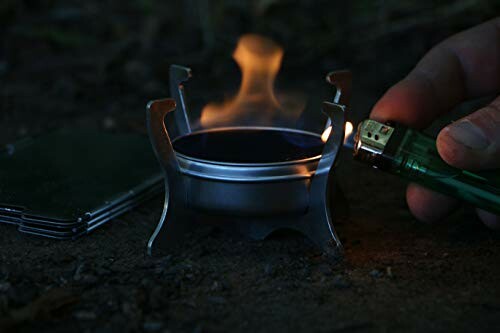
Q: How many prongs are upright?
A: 4